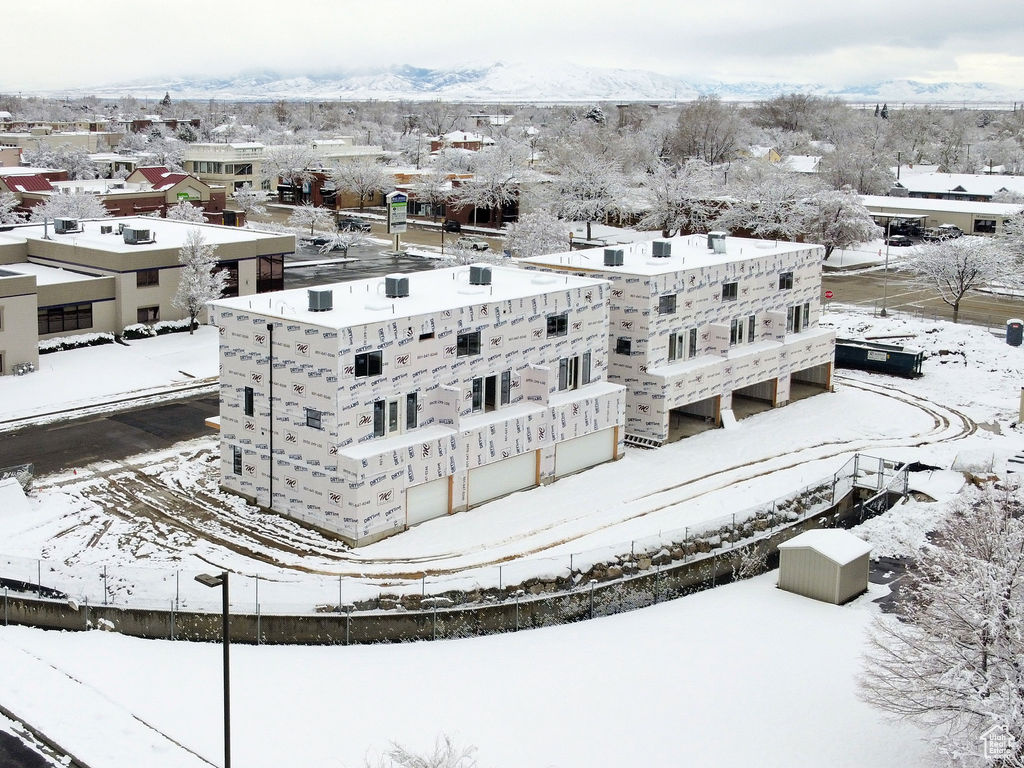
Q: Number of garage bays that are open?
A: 3